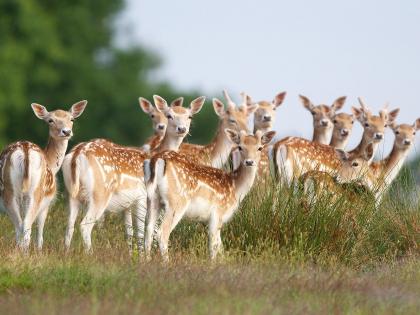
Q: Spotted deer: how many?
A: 11